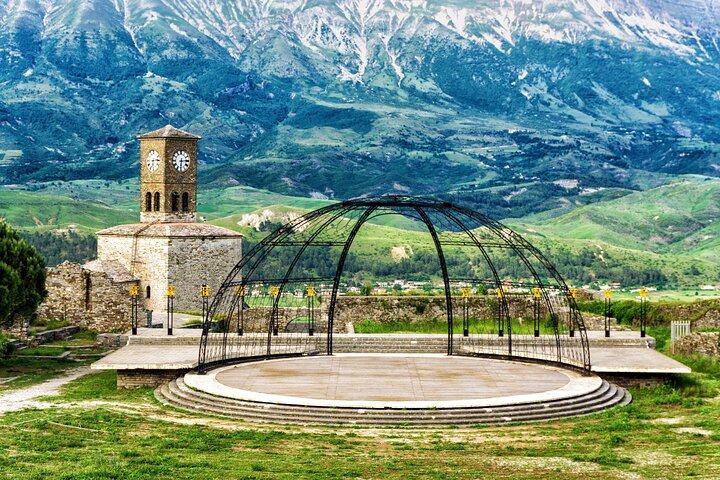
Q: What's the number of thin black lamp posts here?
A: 12